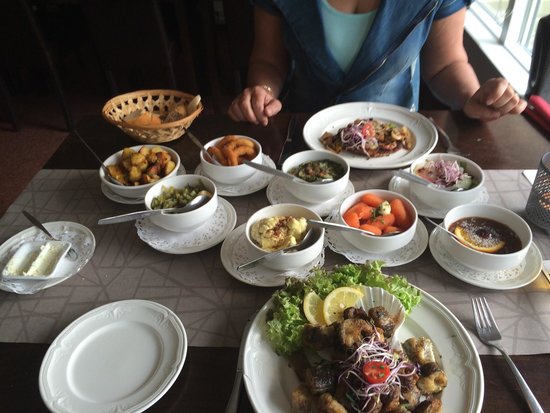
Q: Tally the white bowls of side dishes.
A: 8